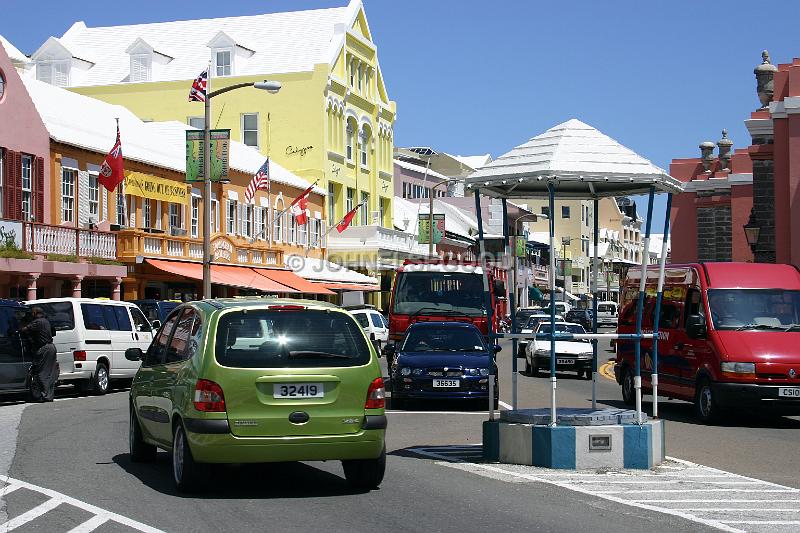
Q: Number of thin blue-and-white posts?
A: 6